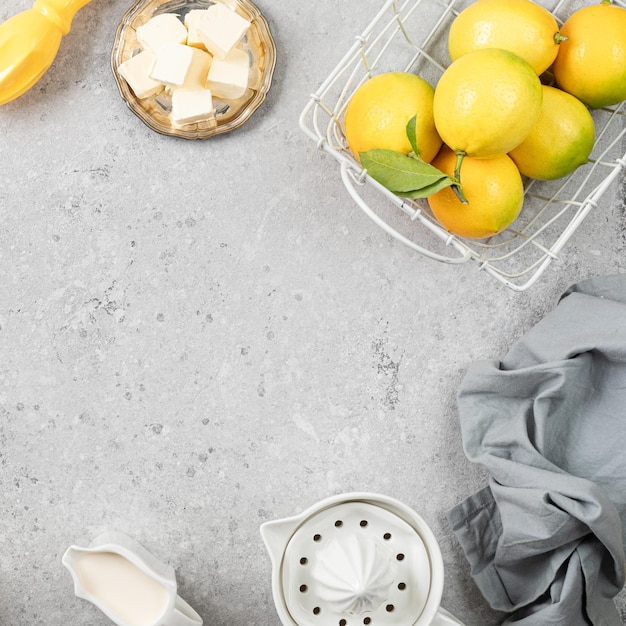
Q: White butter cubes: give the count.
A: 7